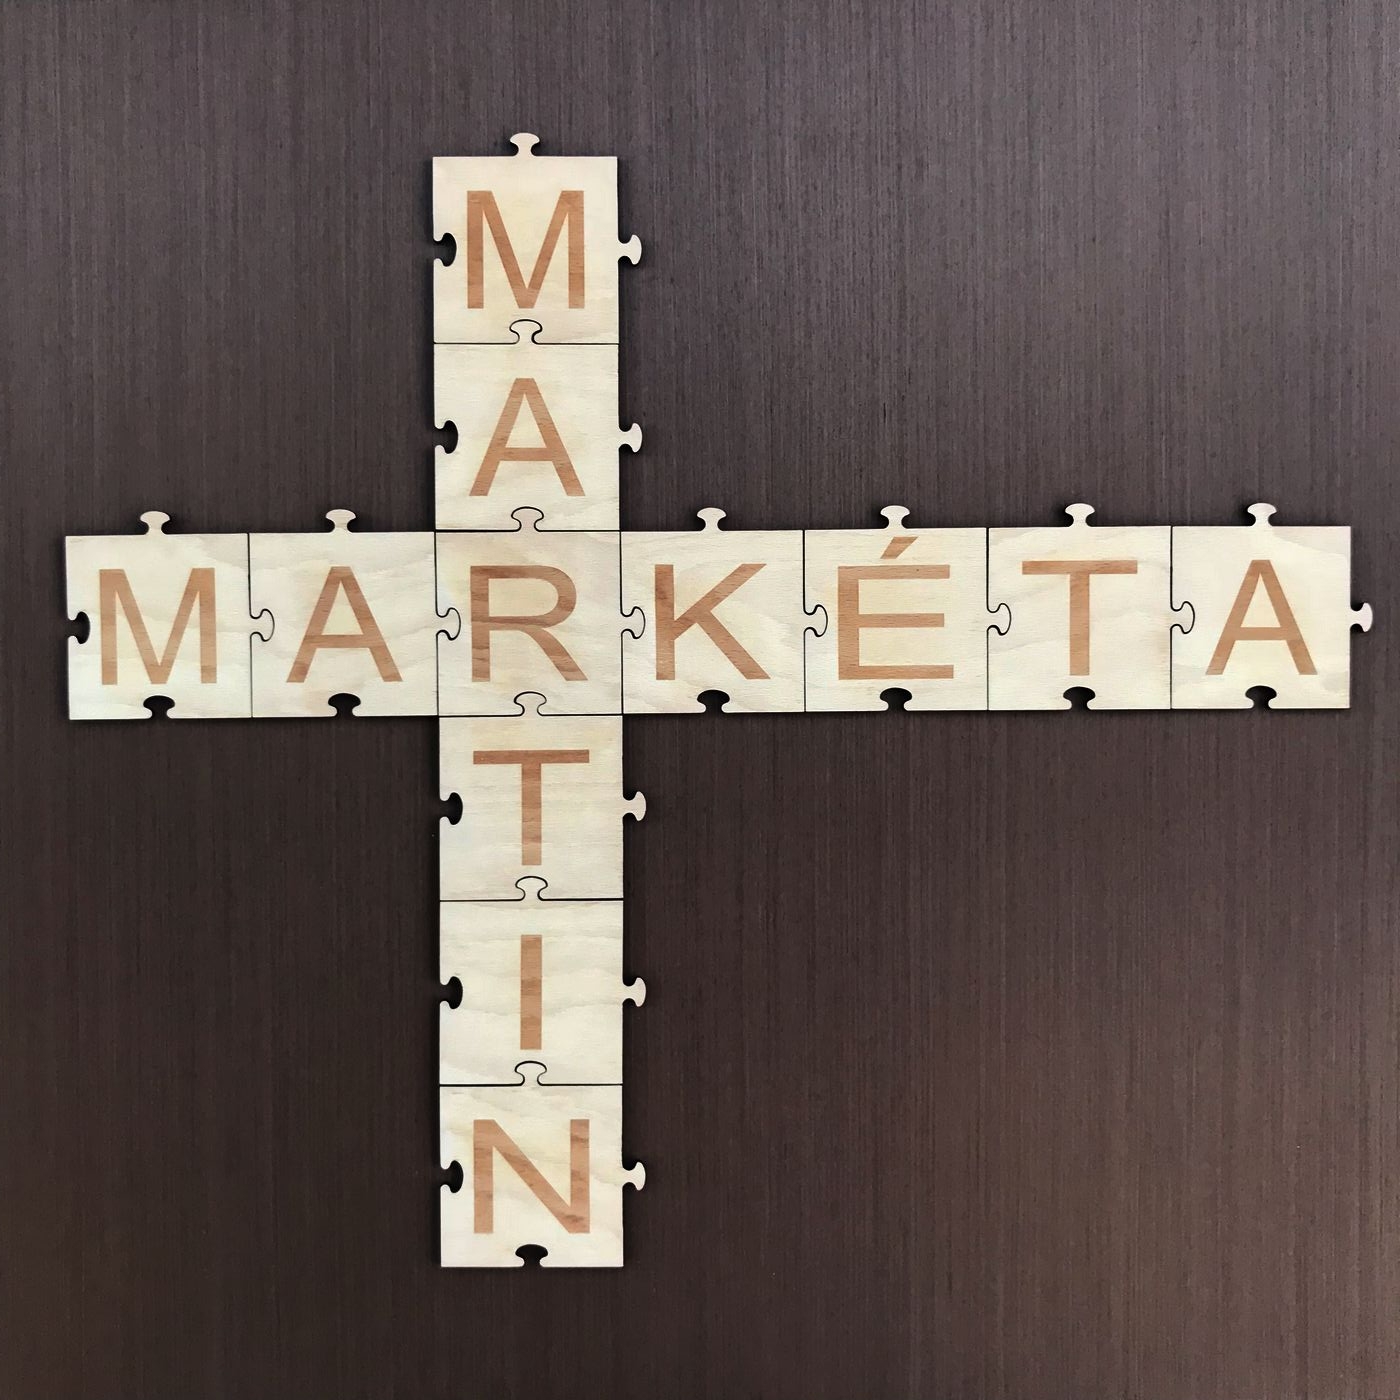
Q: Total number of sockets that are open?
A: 13